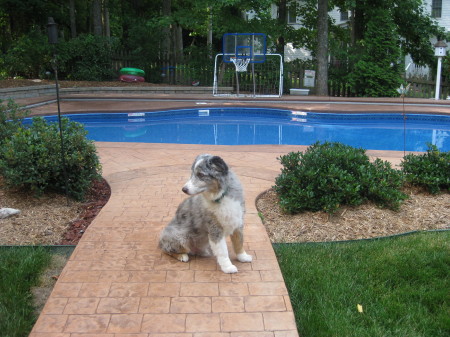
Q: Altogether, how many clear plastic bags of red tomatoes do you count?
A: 0